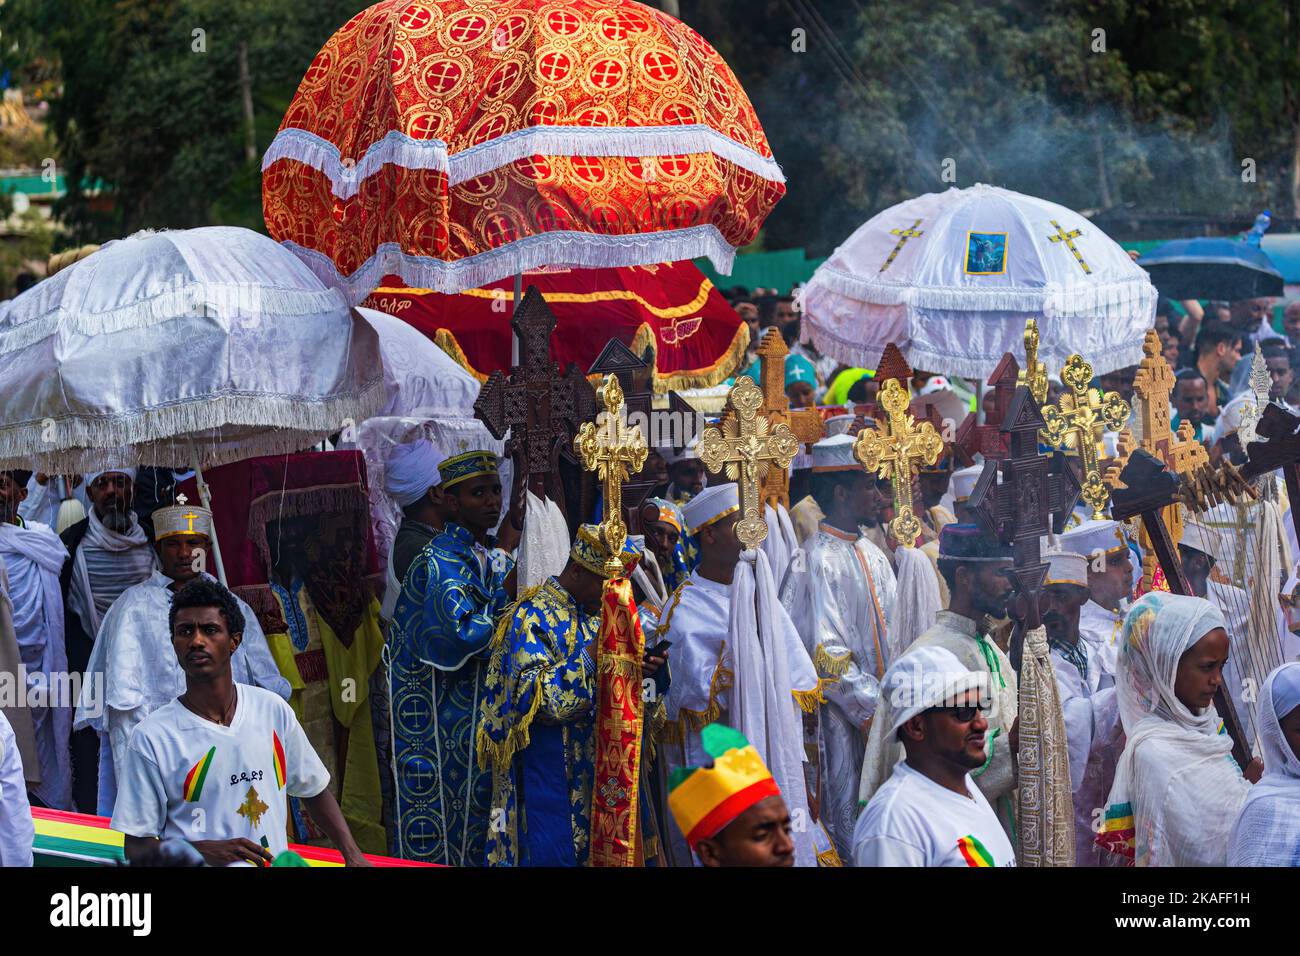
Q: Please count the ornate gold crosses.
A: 5